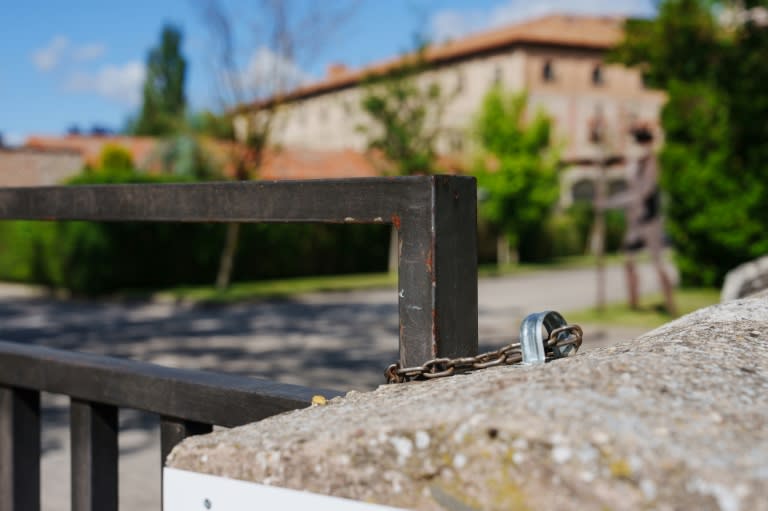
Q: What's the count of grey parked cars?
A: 0